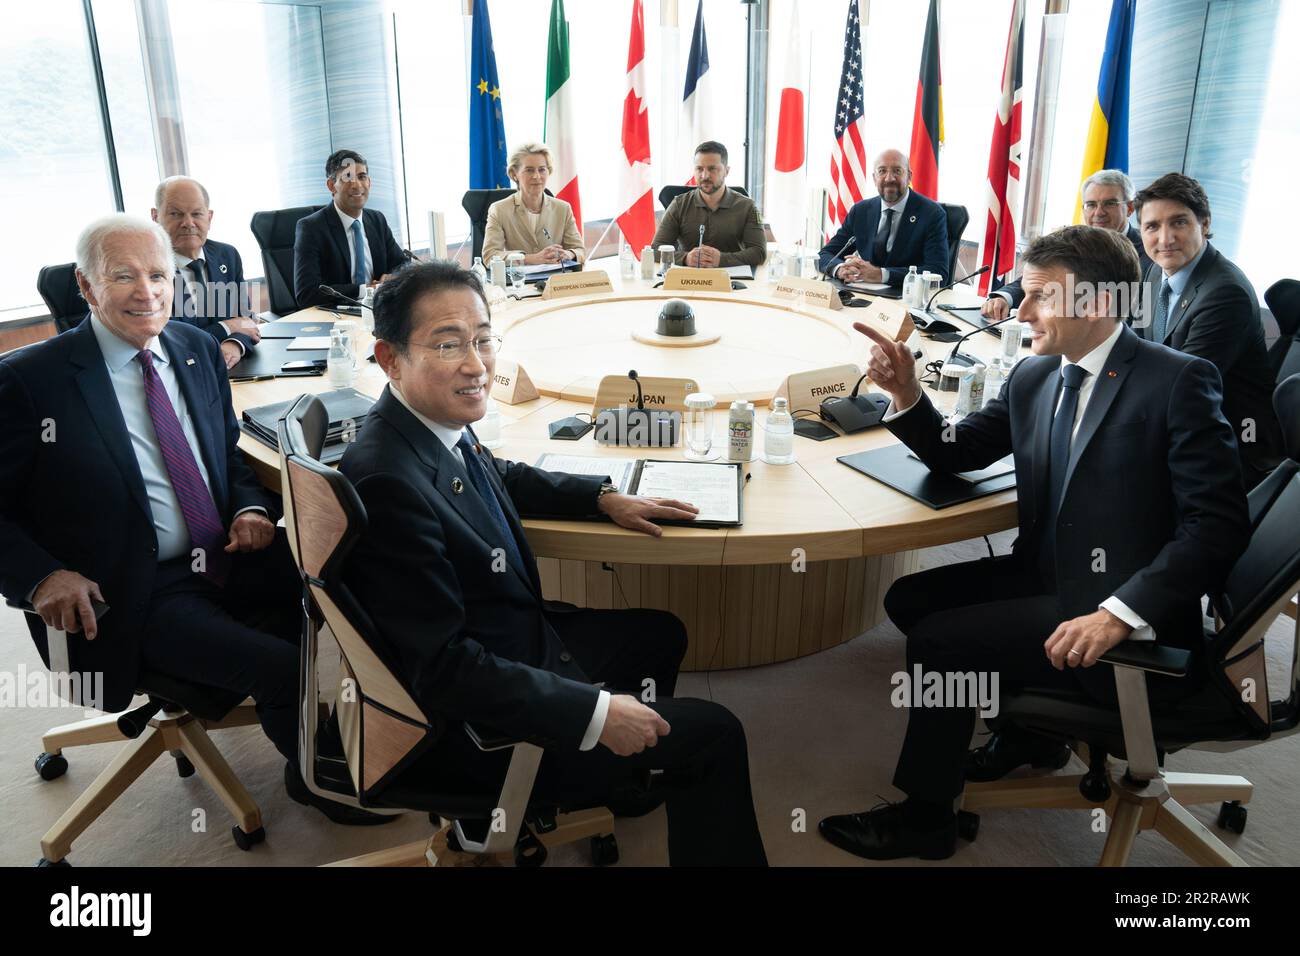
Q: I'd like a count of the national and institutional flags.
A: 9